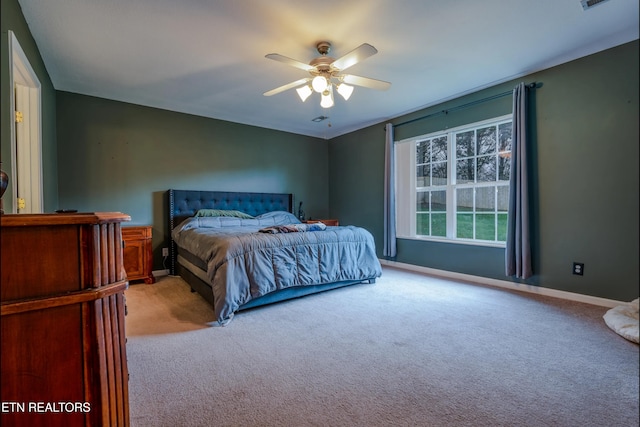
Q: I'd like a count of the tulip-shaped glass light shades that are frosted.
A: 4